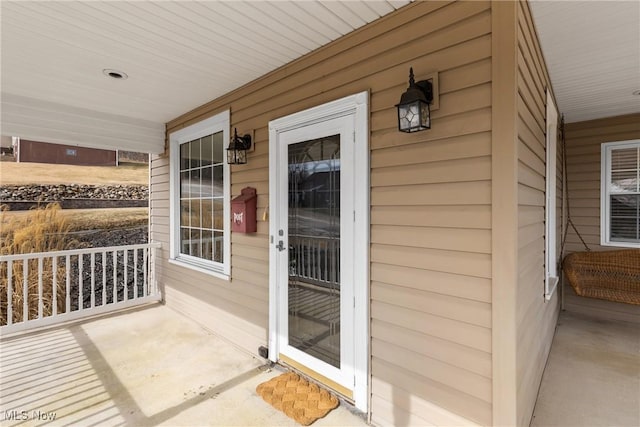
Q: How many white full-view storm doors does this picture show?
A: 1